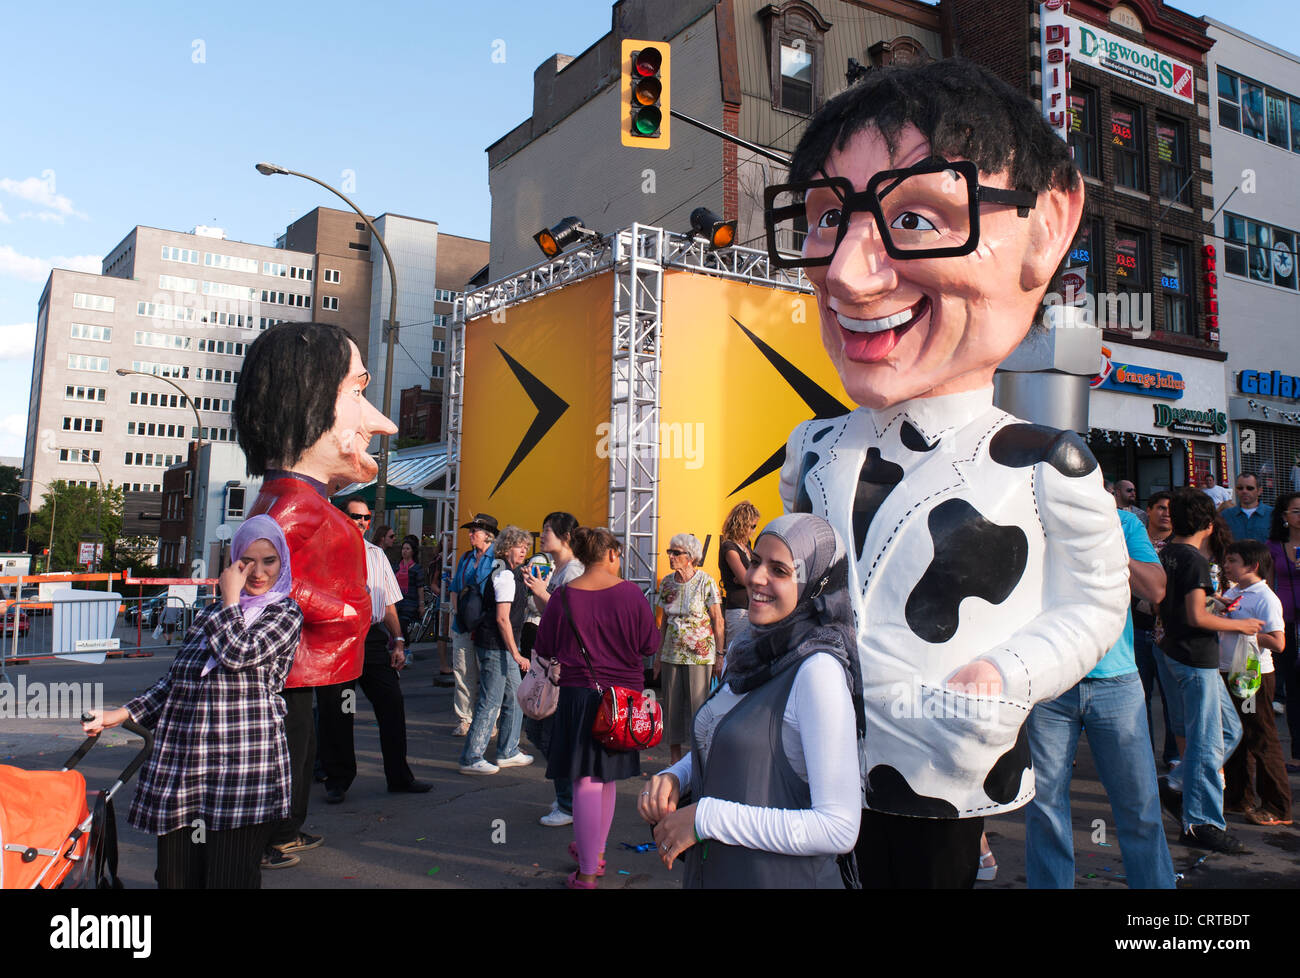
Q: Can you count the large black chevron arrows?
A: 2